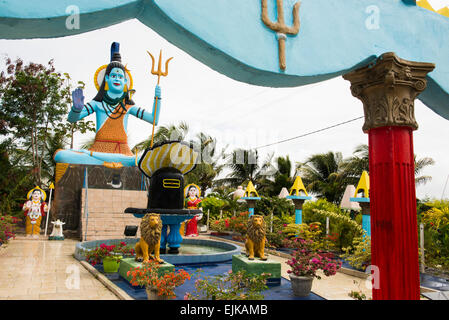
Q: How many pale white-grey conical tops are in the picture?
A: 3